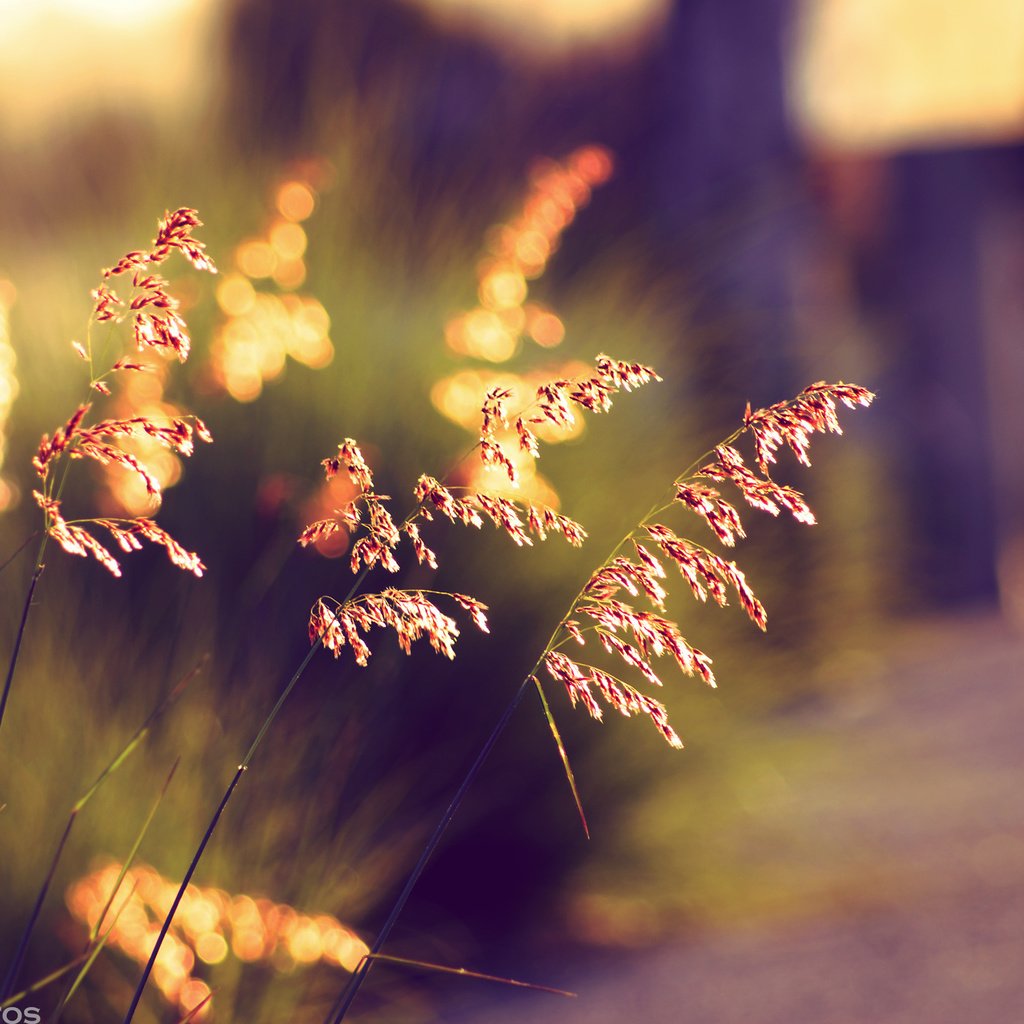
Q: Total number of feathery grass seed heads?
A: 3